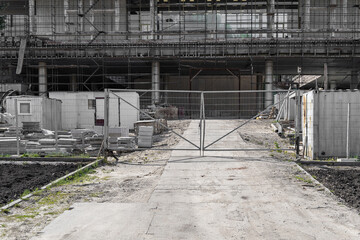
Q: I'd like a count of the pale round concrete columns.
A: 3